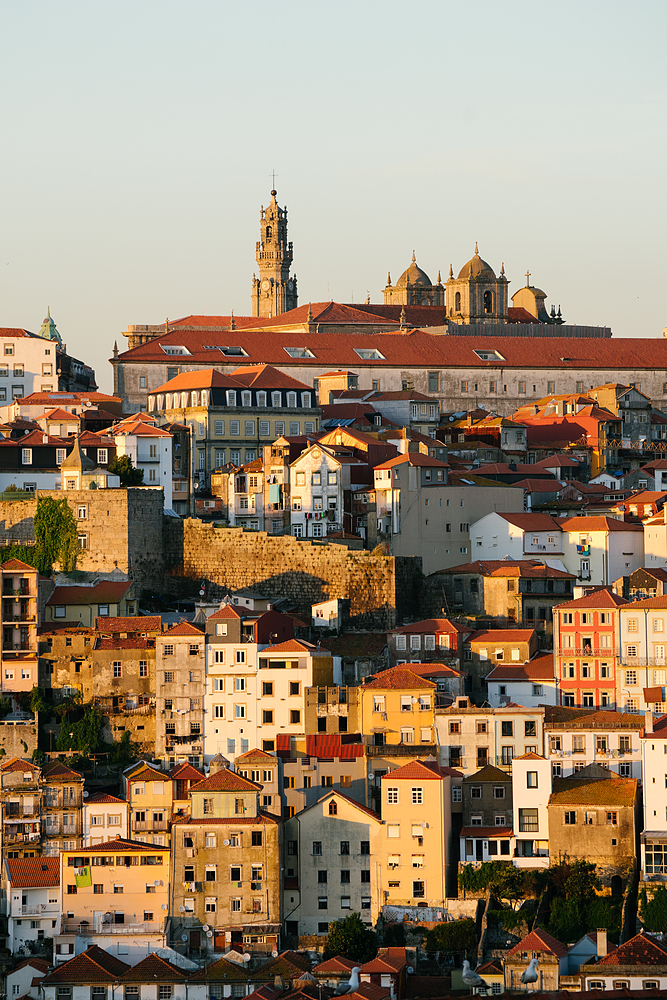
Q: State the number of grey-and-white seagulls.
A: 3